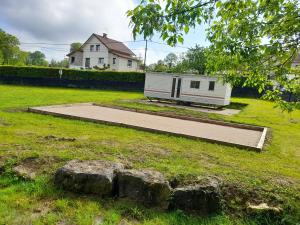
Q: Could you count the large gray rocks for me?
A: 3